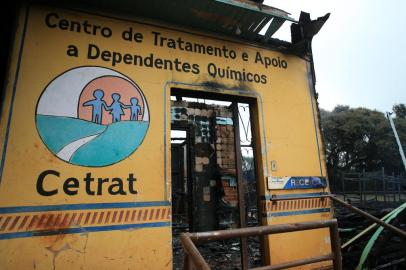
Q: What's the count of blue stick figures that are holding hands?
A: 3